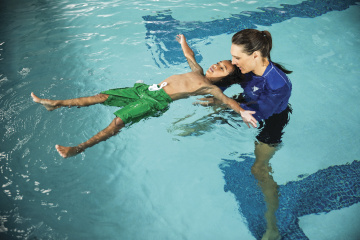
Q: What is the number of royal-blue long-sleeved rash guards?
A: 1